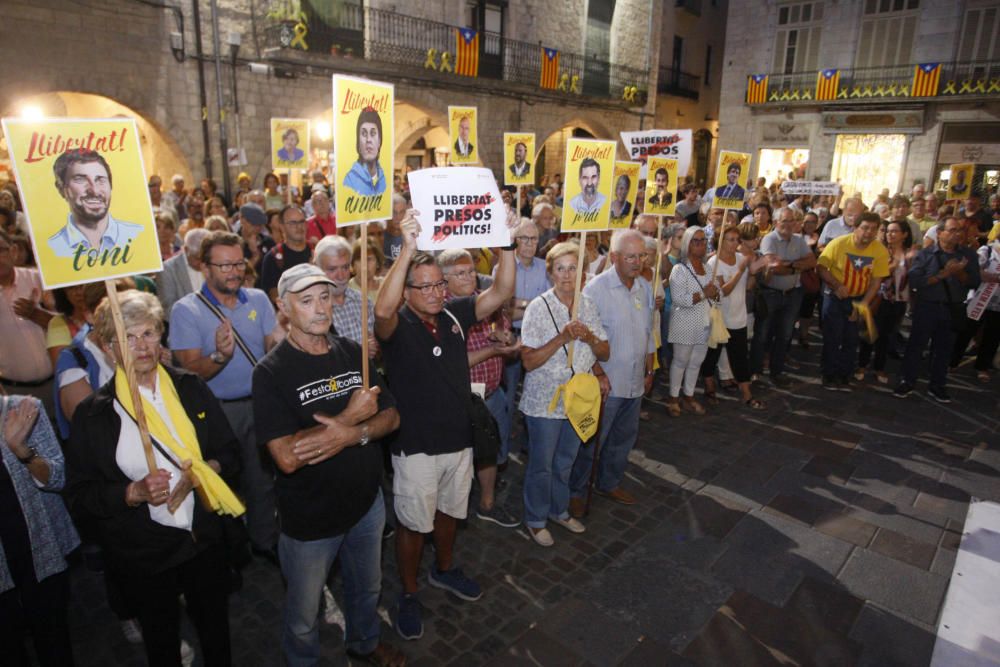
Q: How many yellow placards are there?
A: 10